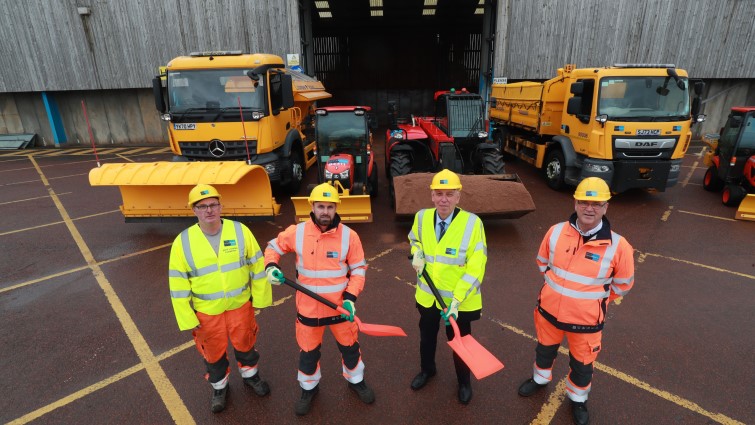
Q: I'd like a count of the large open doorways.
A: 1